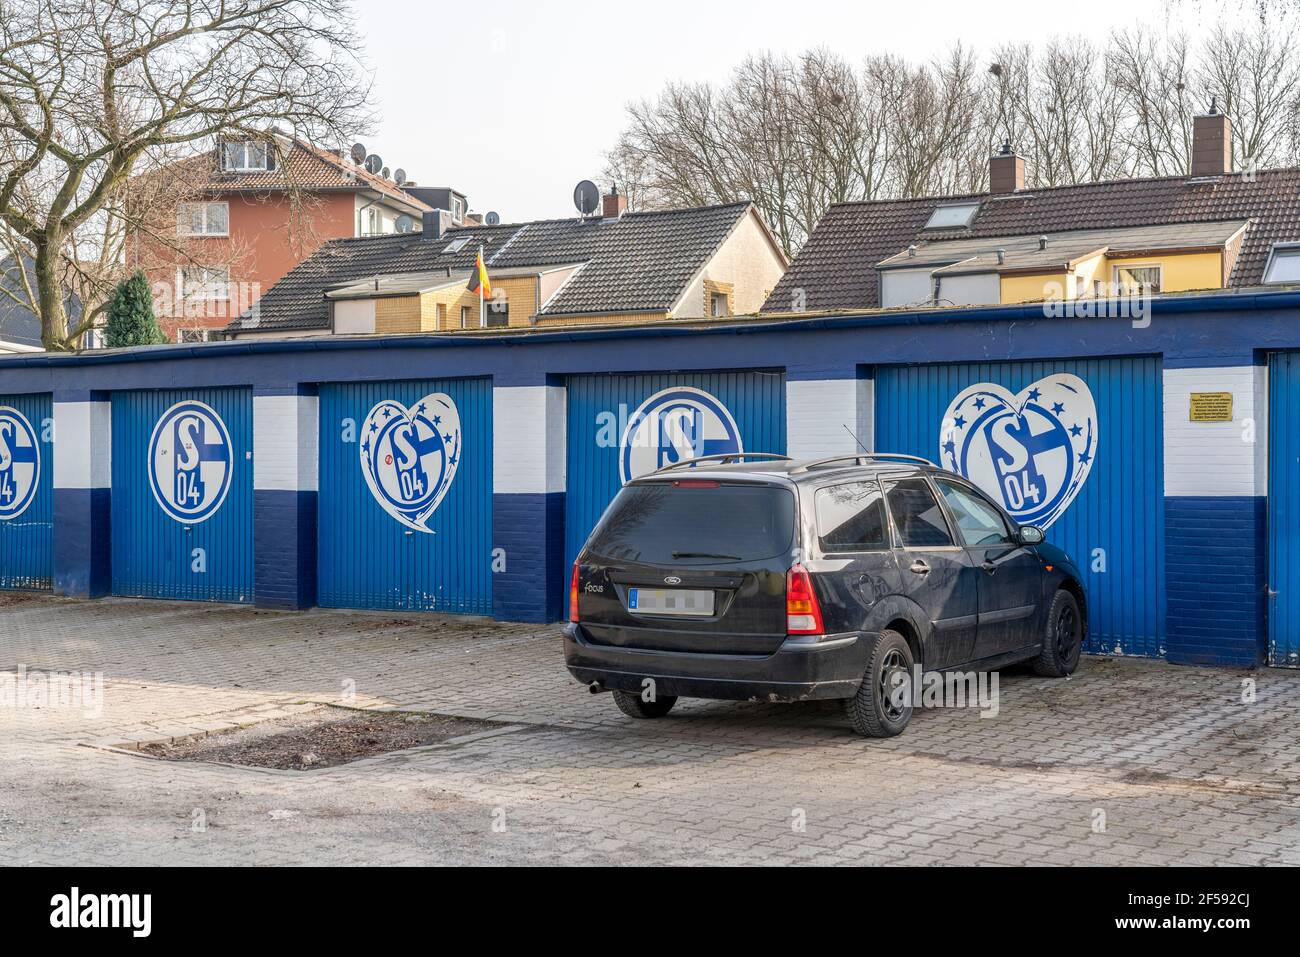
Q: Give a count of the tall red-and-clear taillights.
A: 2